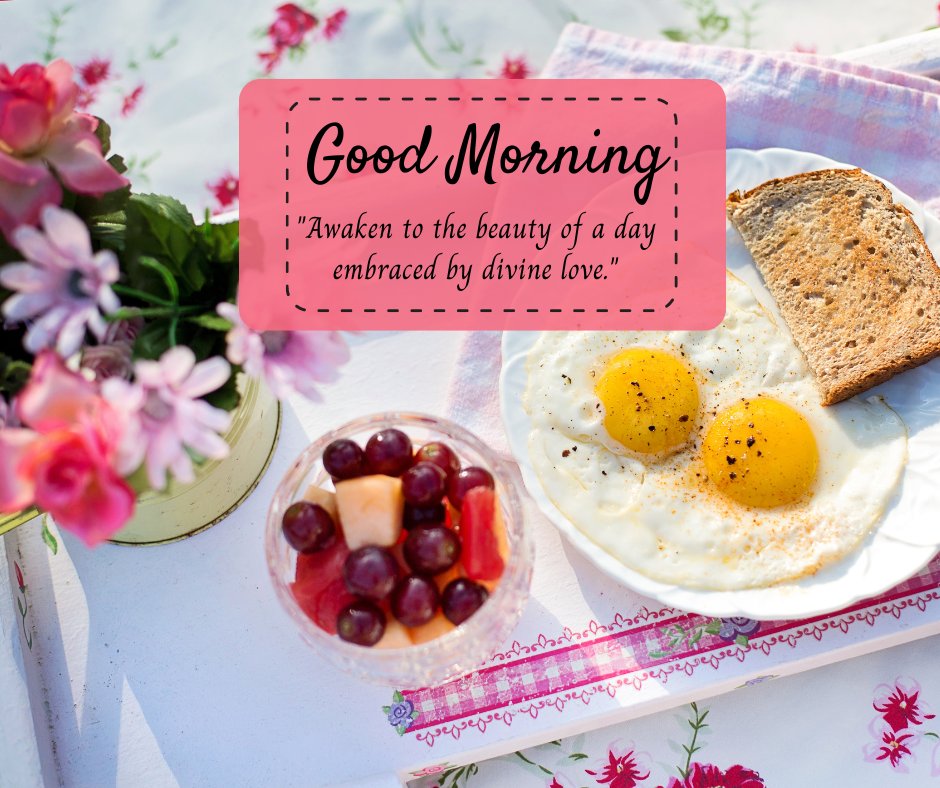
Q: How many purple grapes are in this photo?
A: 12